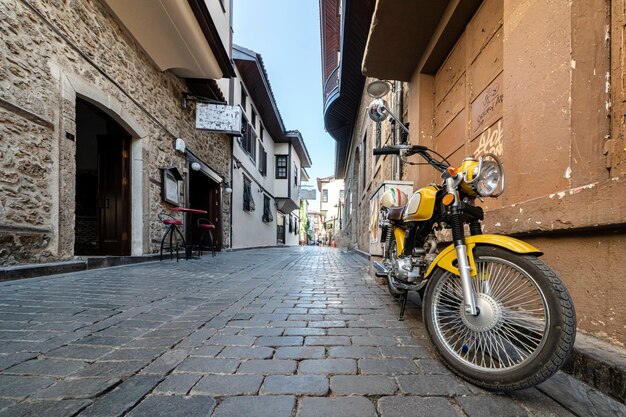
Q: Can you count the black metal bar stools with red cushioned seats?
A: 2